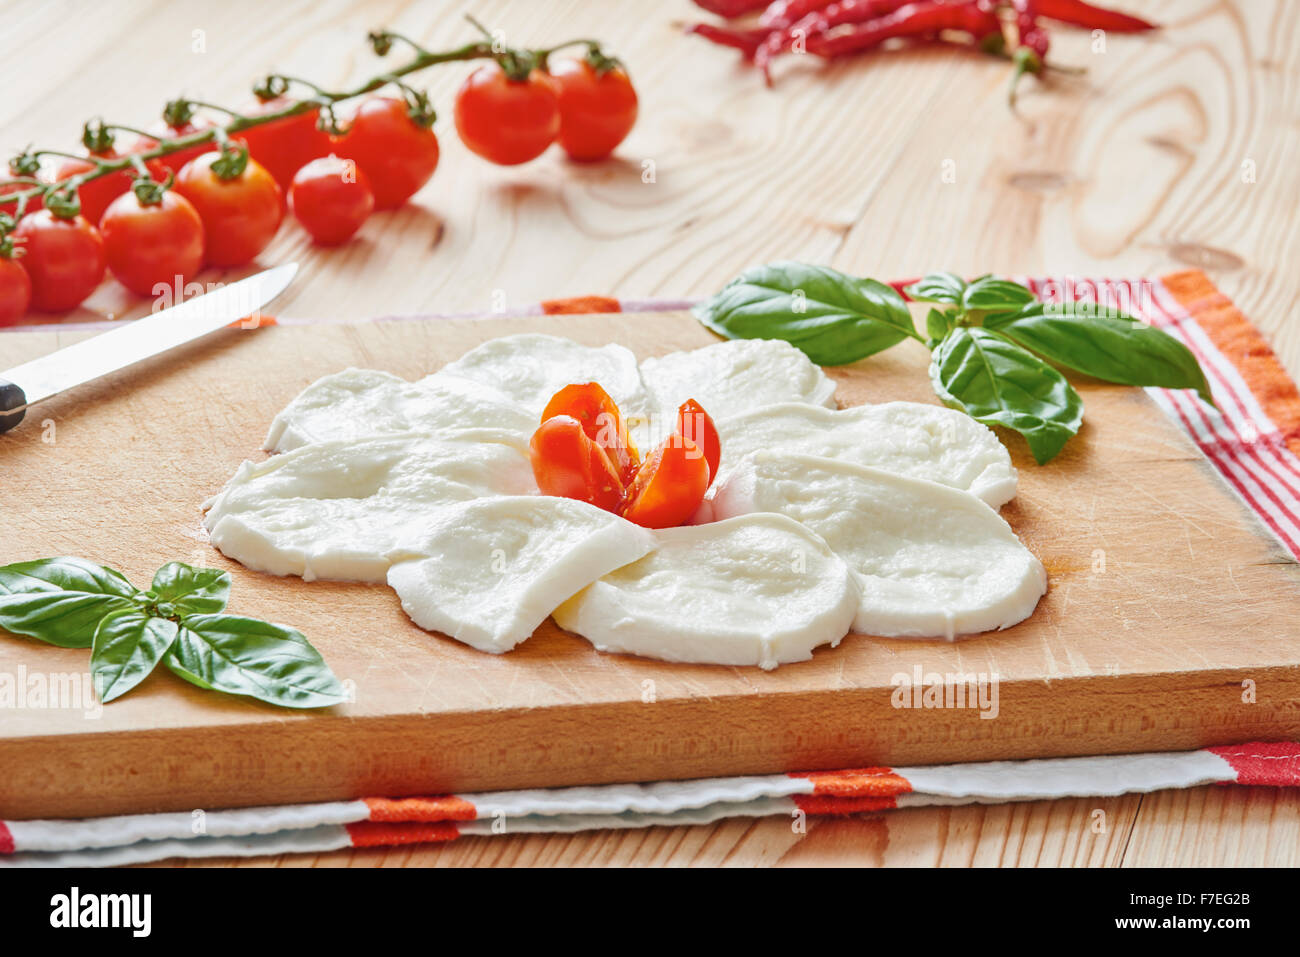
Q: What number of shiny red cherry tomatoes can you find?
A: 12